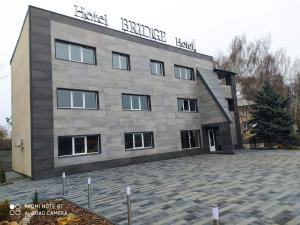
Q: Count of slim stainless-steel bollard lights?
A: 4